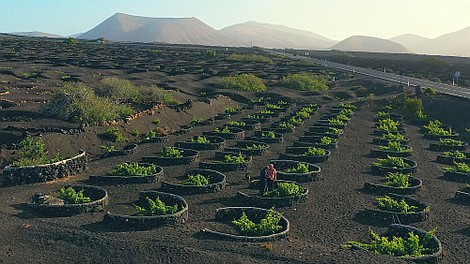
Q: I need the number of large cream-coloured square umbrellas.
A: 0